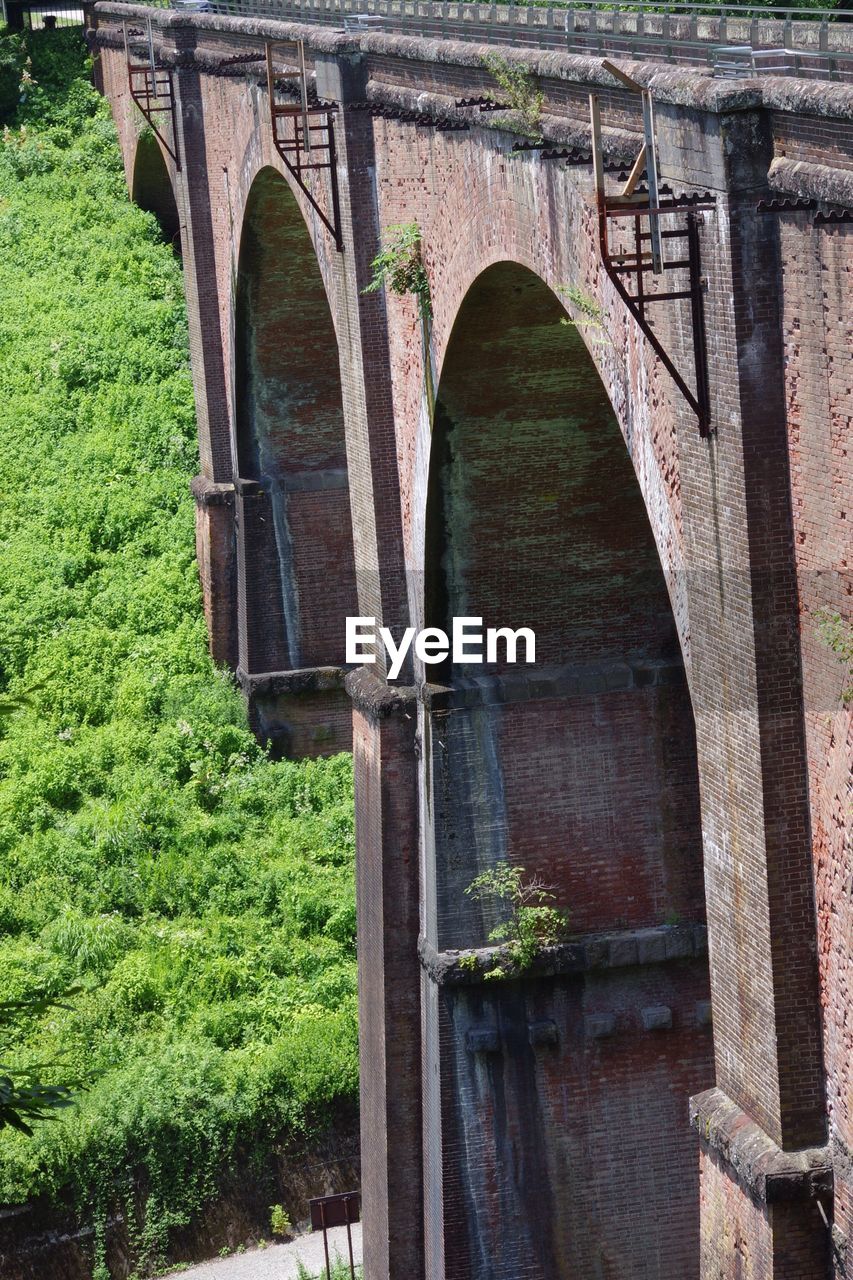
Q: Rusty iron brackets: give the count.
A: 3